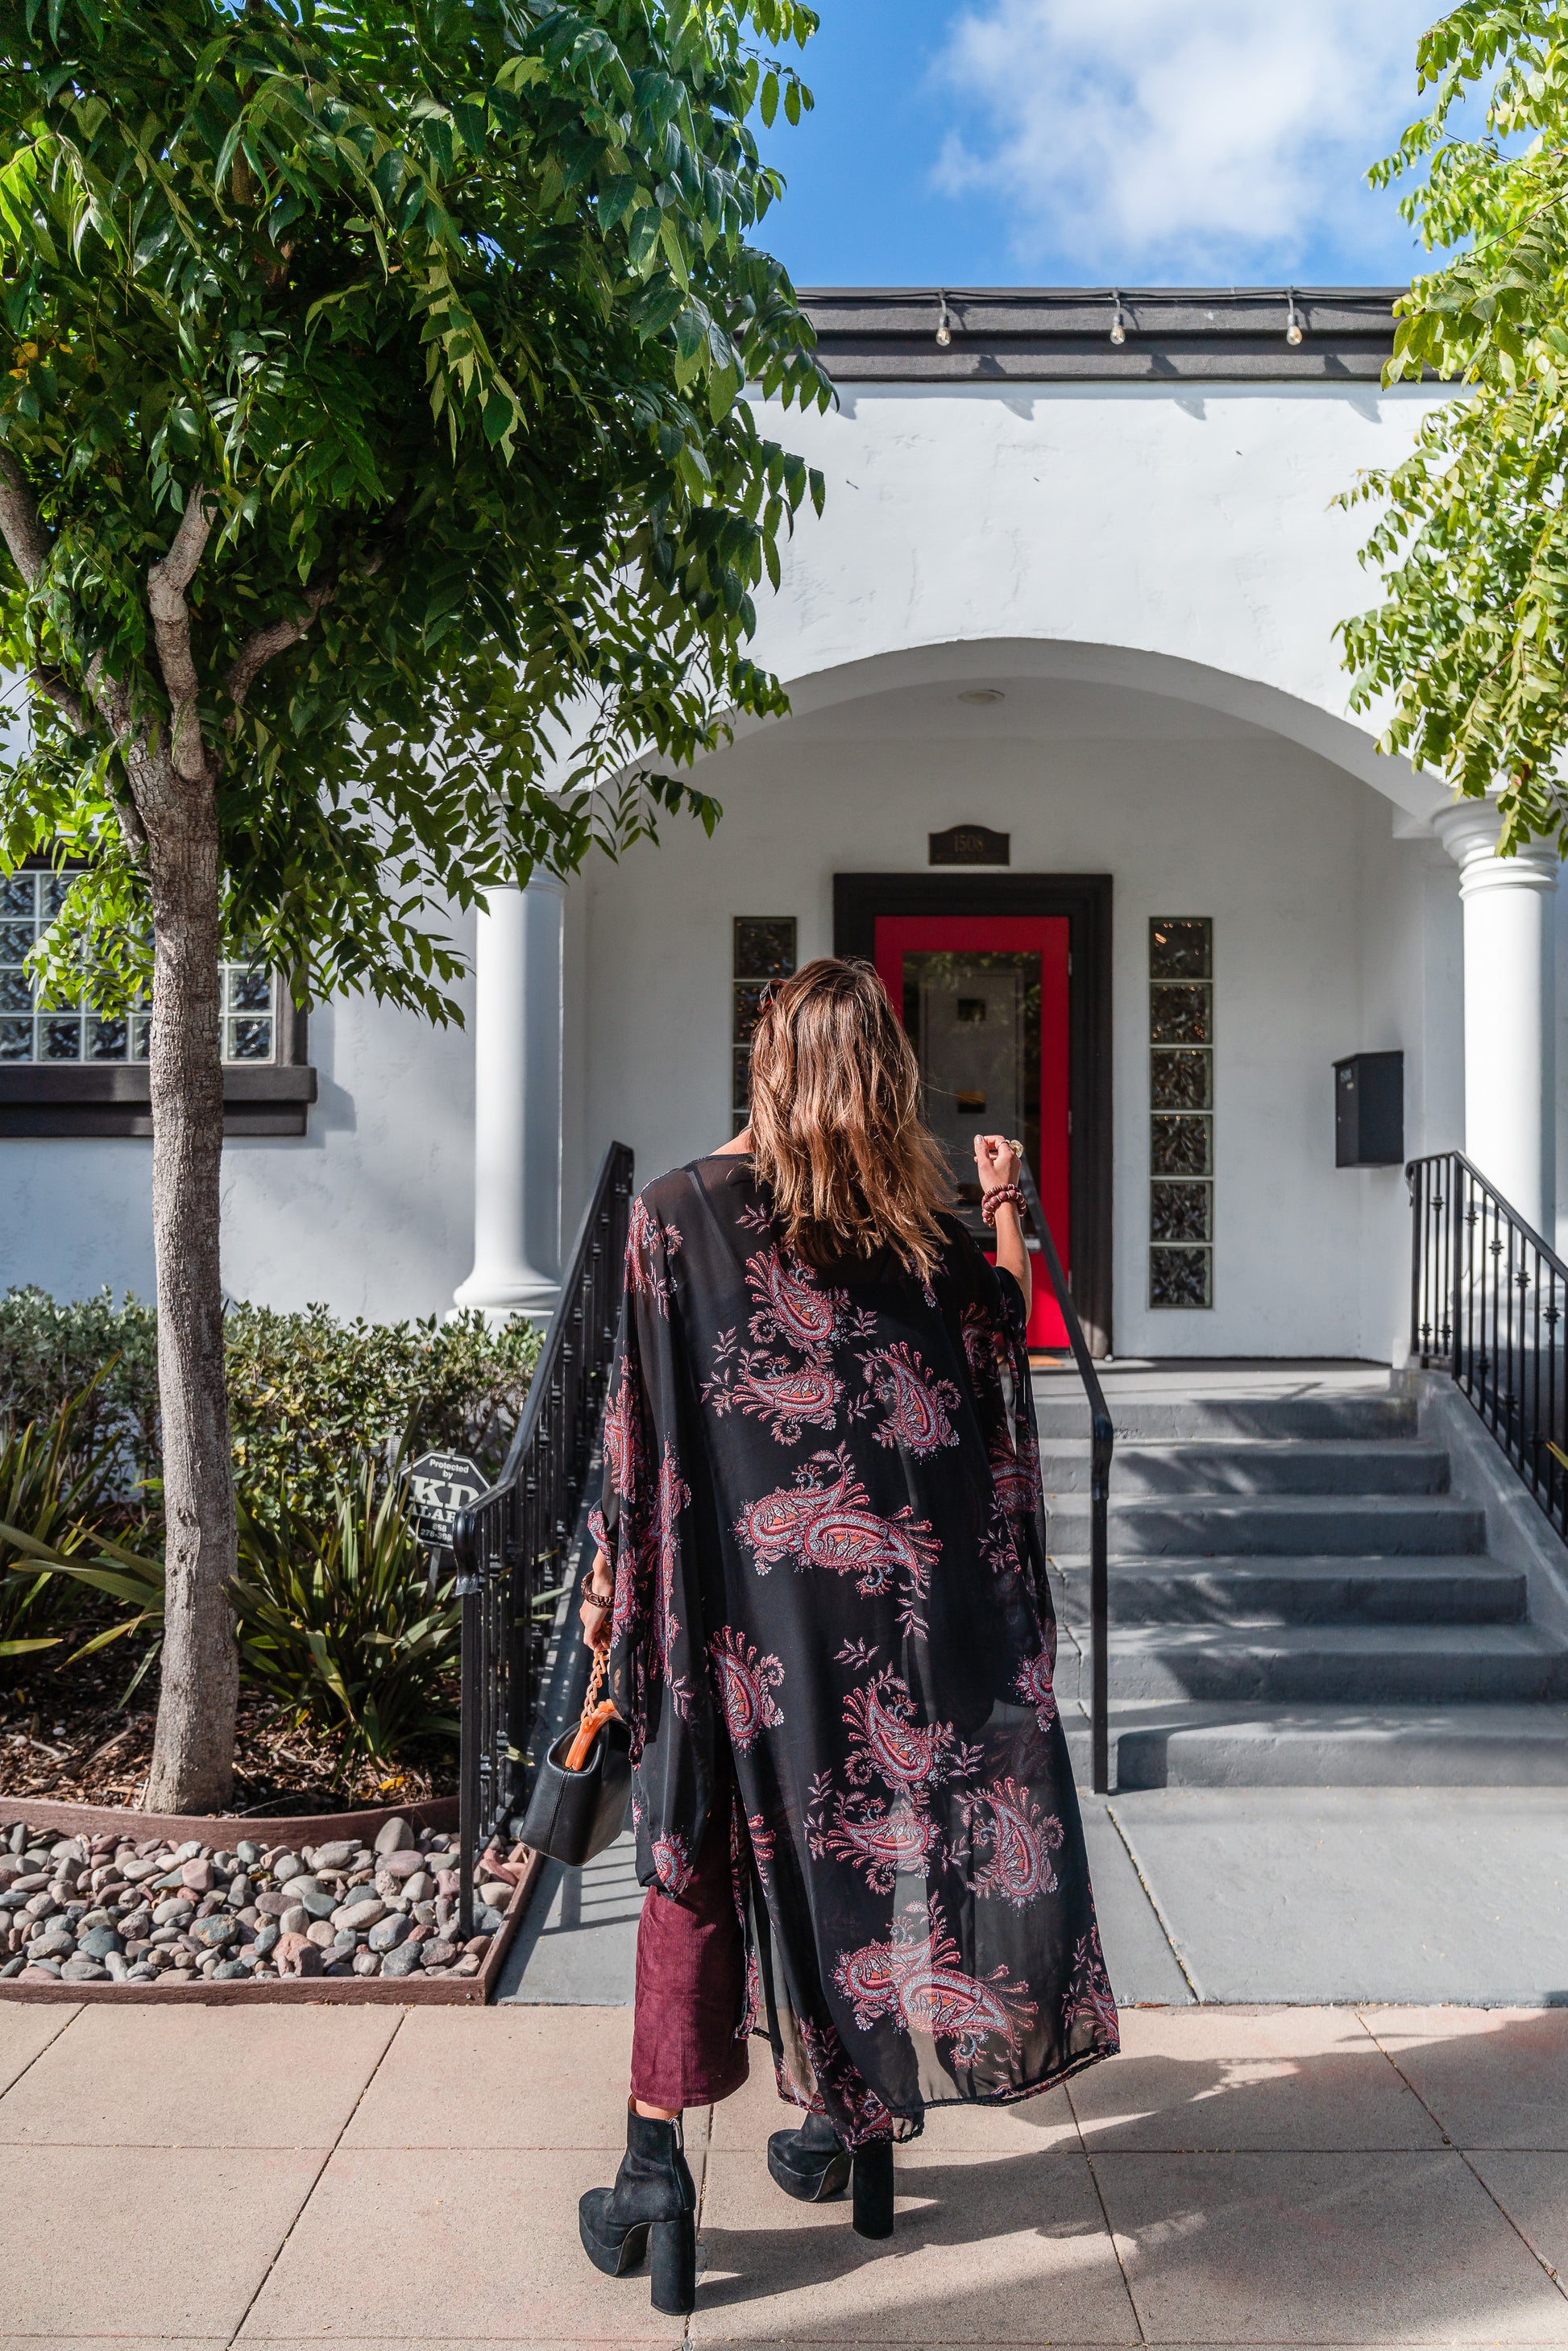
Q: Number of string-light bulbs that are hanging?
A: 3